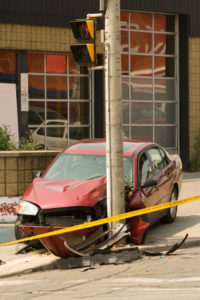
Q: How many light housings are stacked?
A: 2